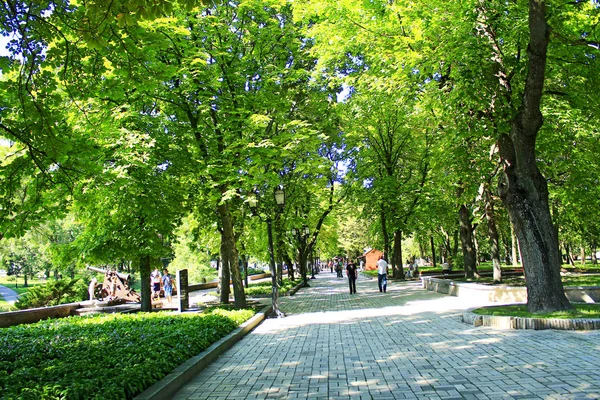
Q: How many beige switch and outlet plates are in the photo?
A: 0